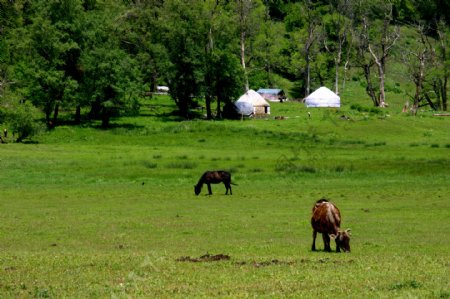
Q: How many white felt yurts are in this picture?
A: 2